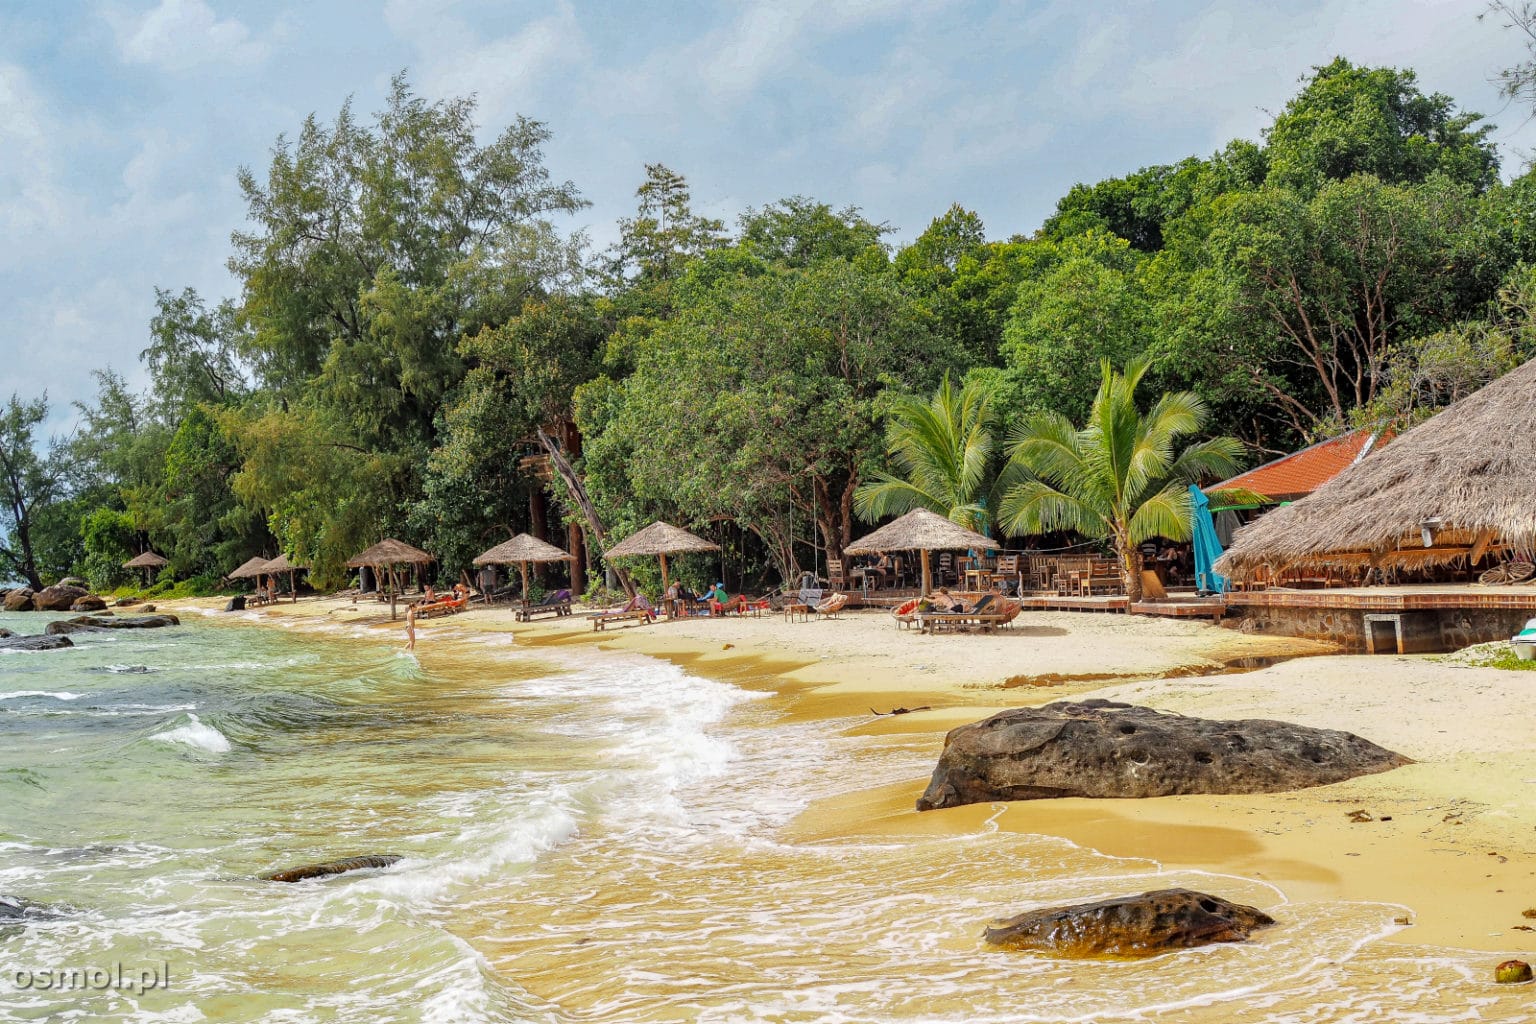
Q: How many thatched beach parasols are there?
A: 7